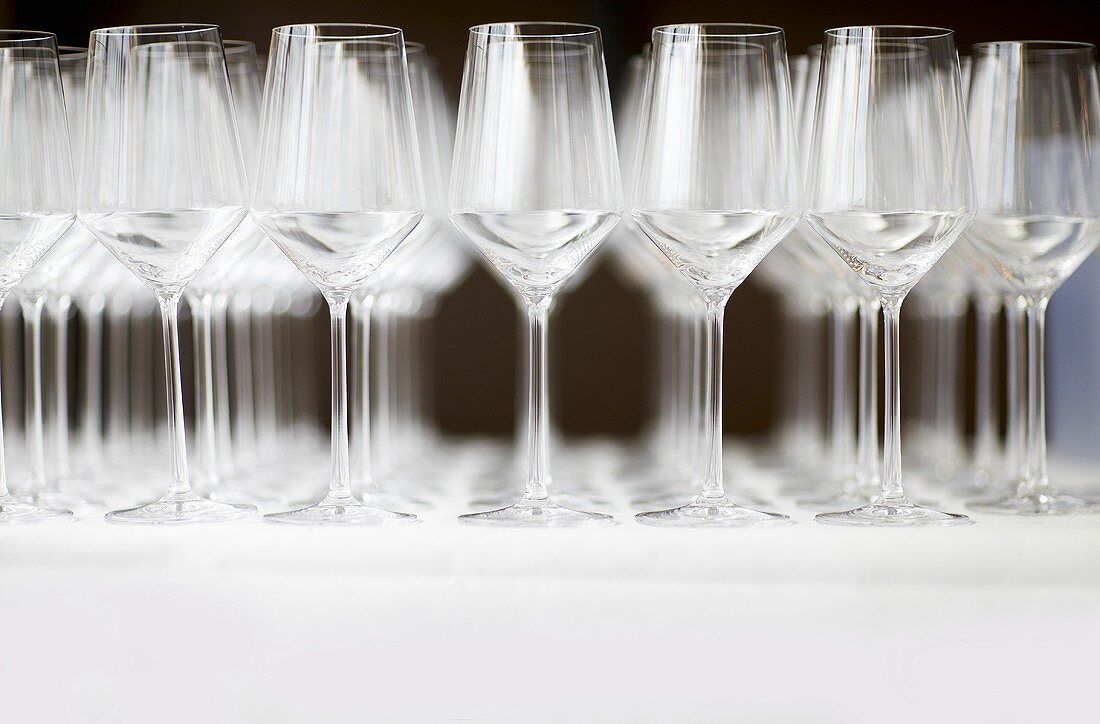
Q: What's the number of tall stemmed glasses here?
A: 7